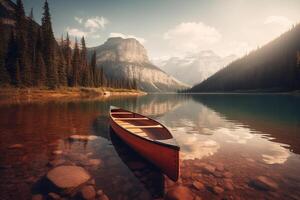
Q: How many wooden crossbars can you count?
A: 3